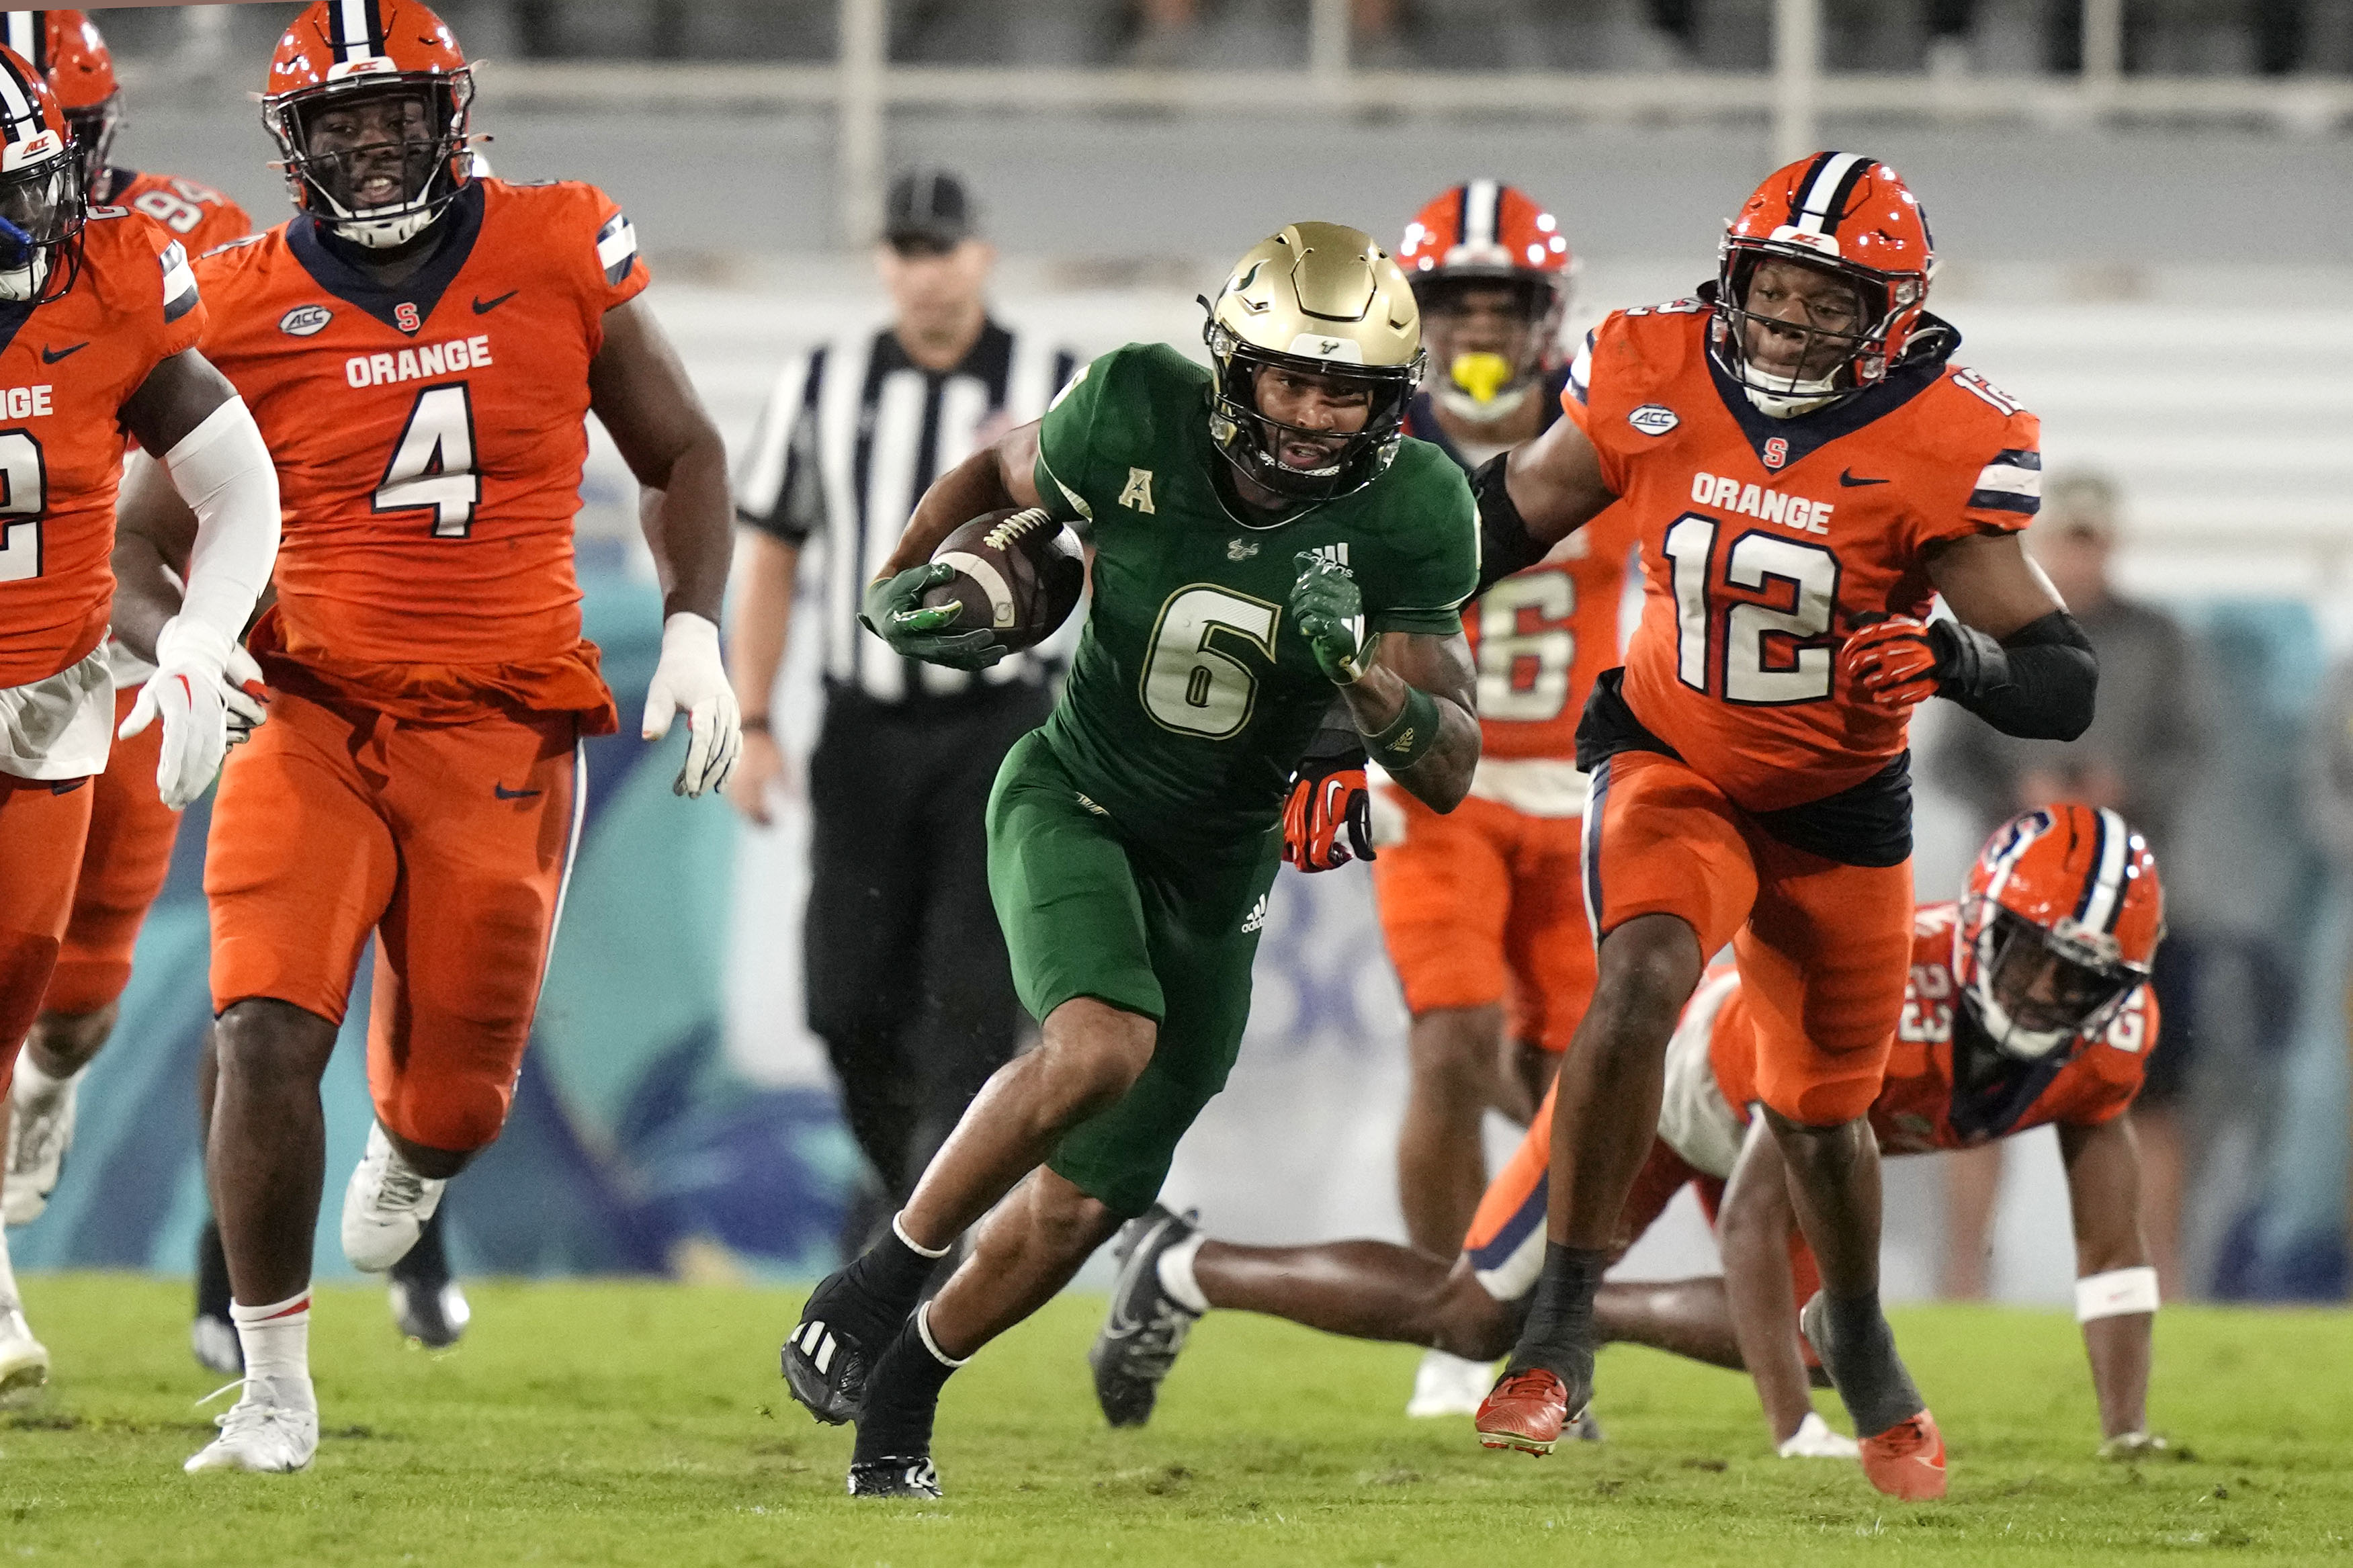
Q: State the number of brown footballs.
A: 1